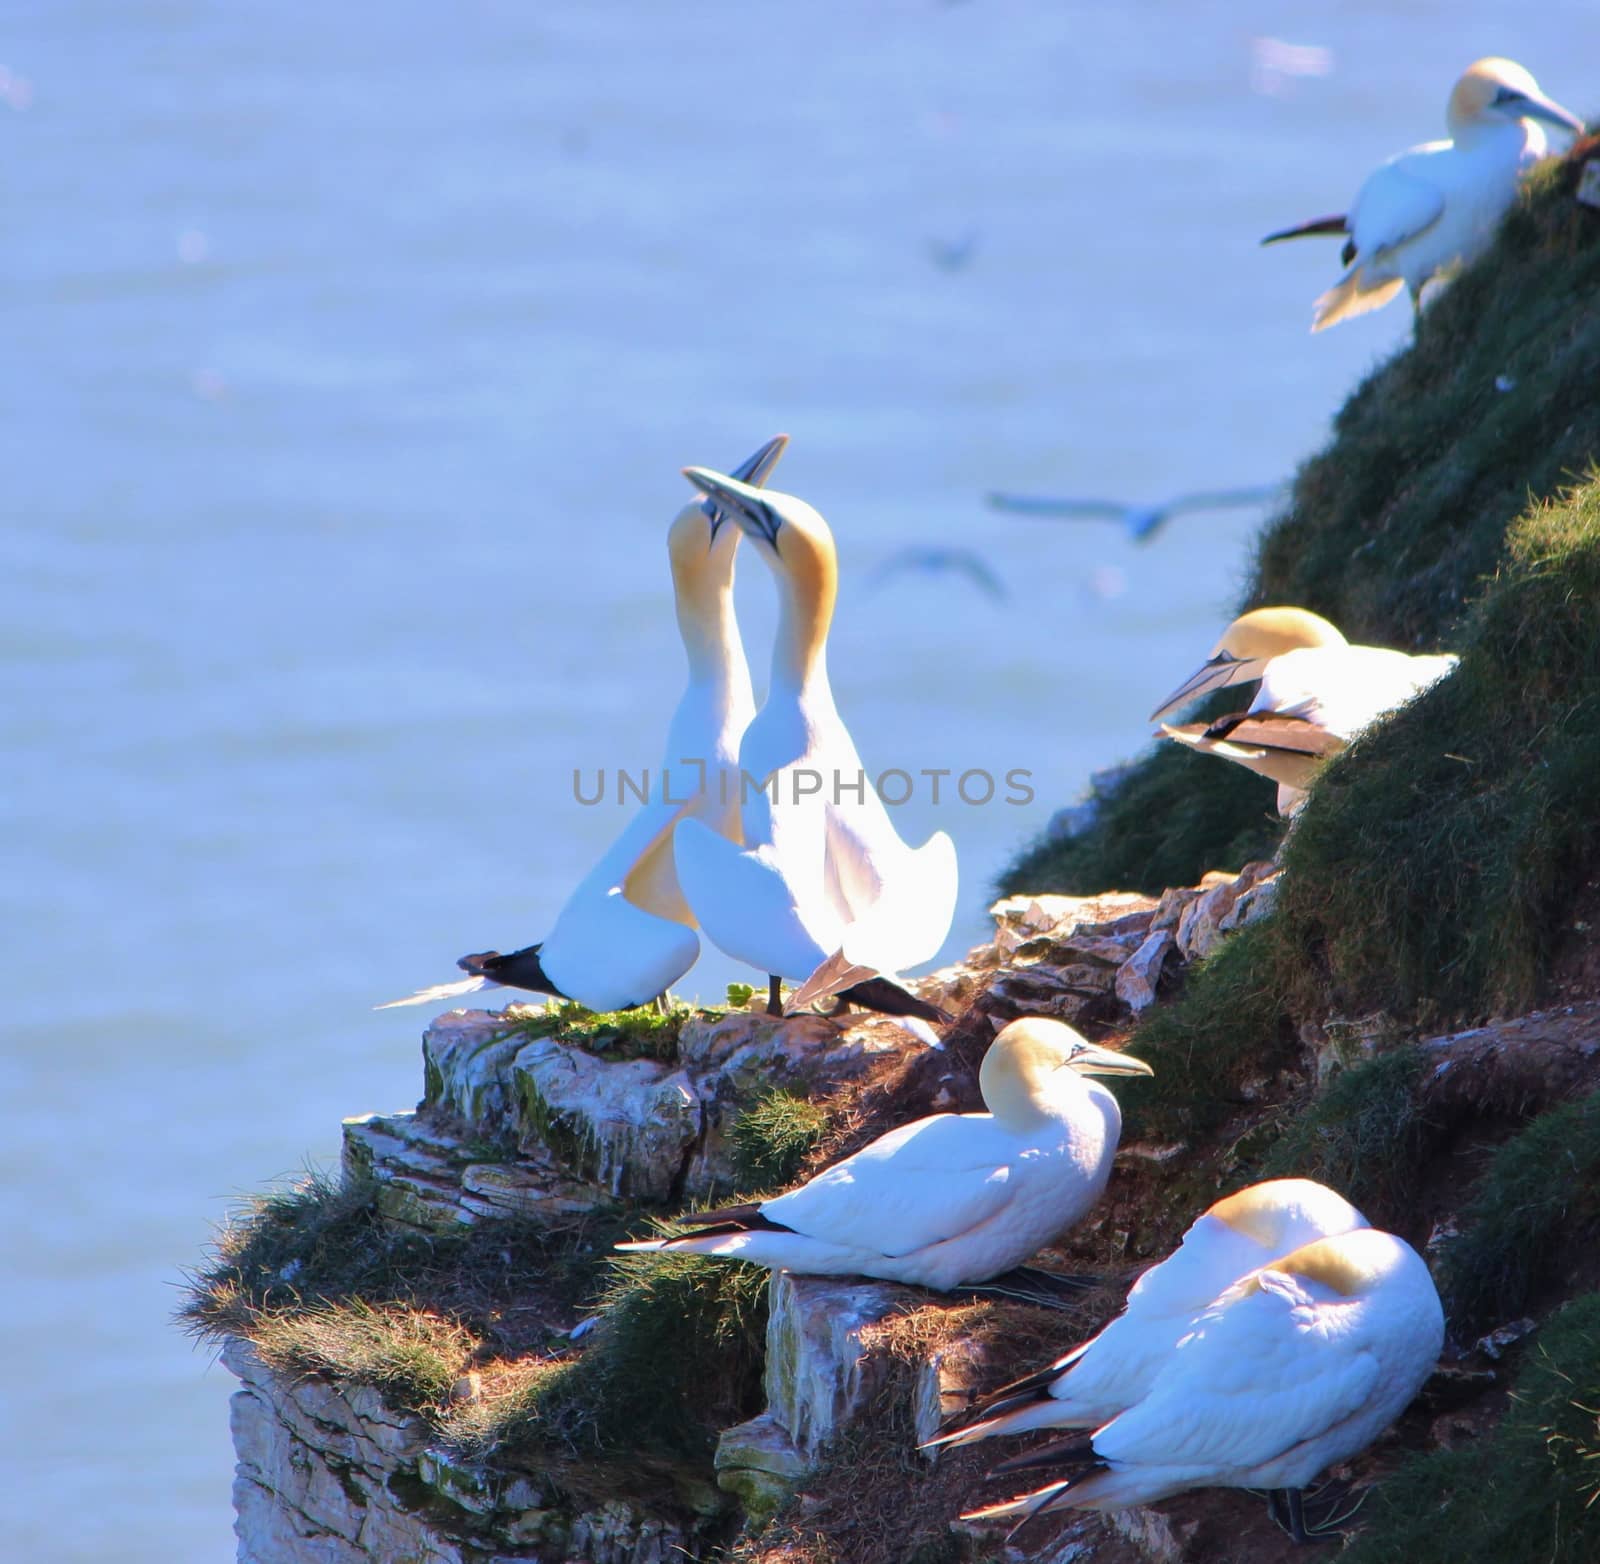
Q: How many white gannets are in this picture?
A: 7